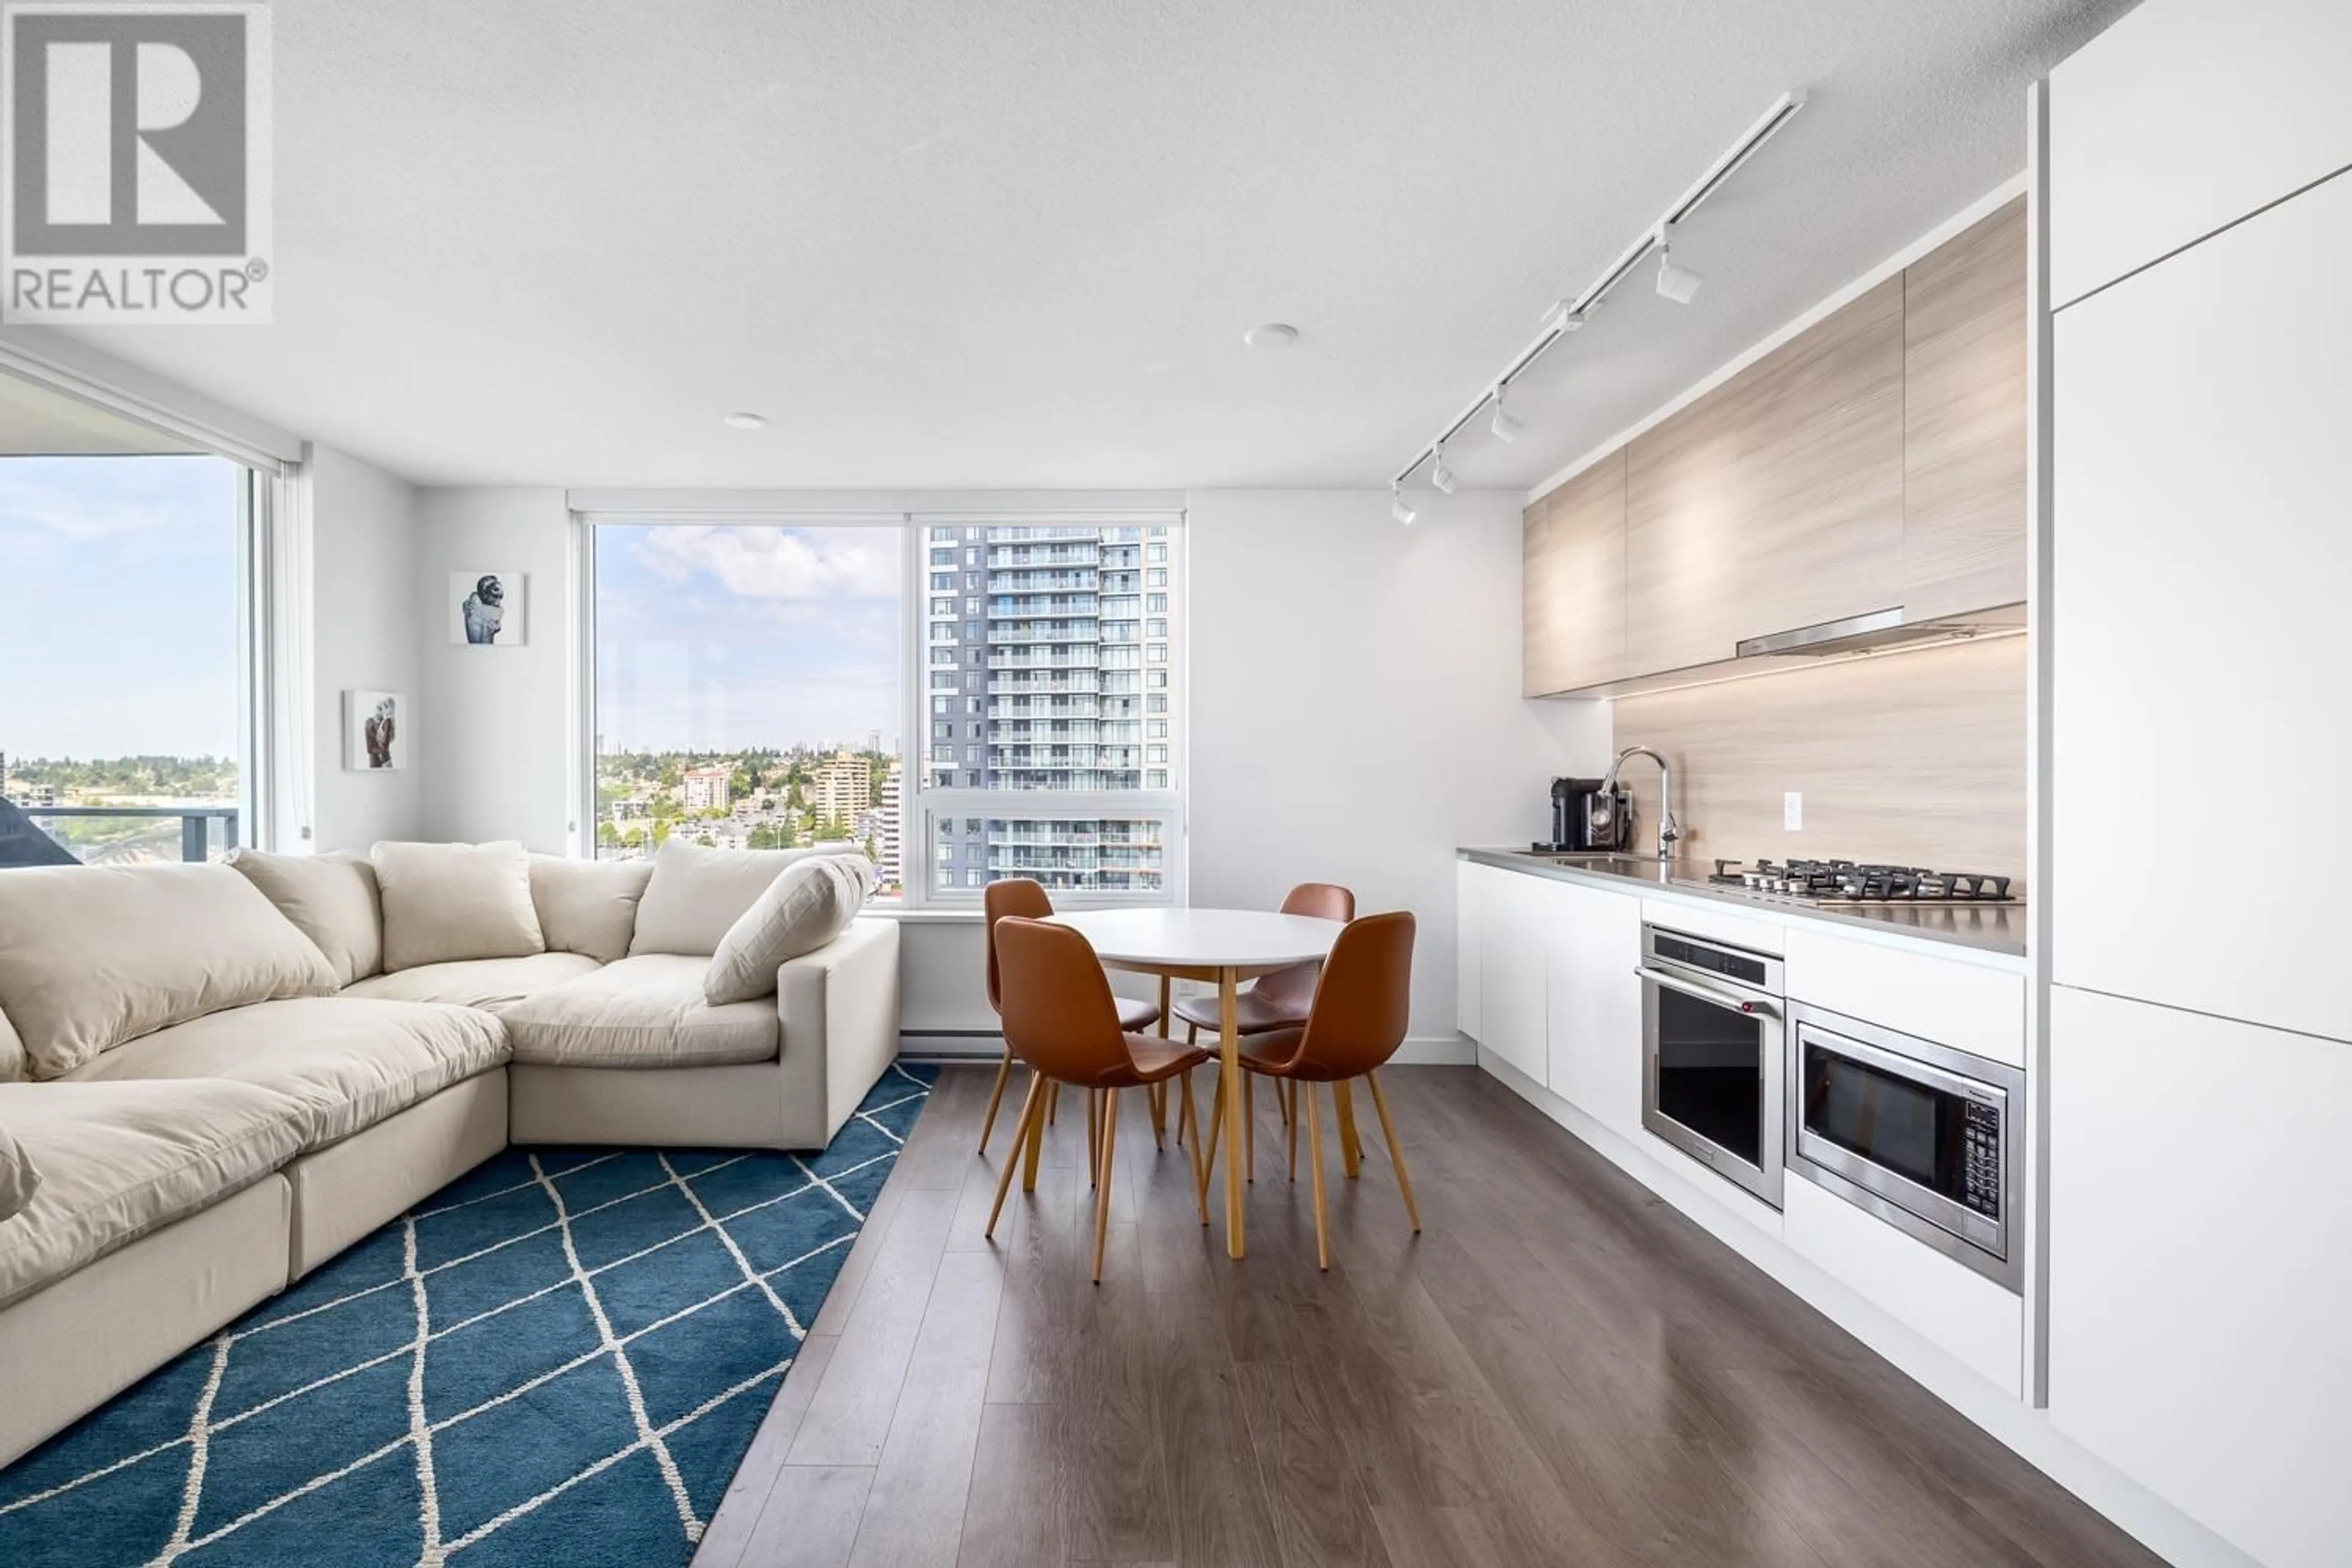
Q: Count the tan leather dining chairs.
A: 4